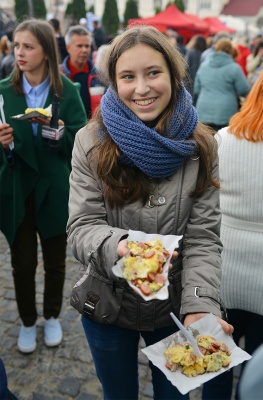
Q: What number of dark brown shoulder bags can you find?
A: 1